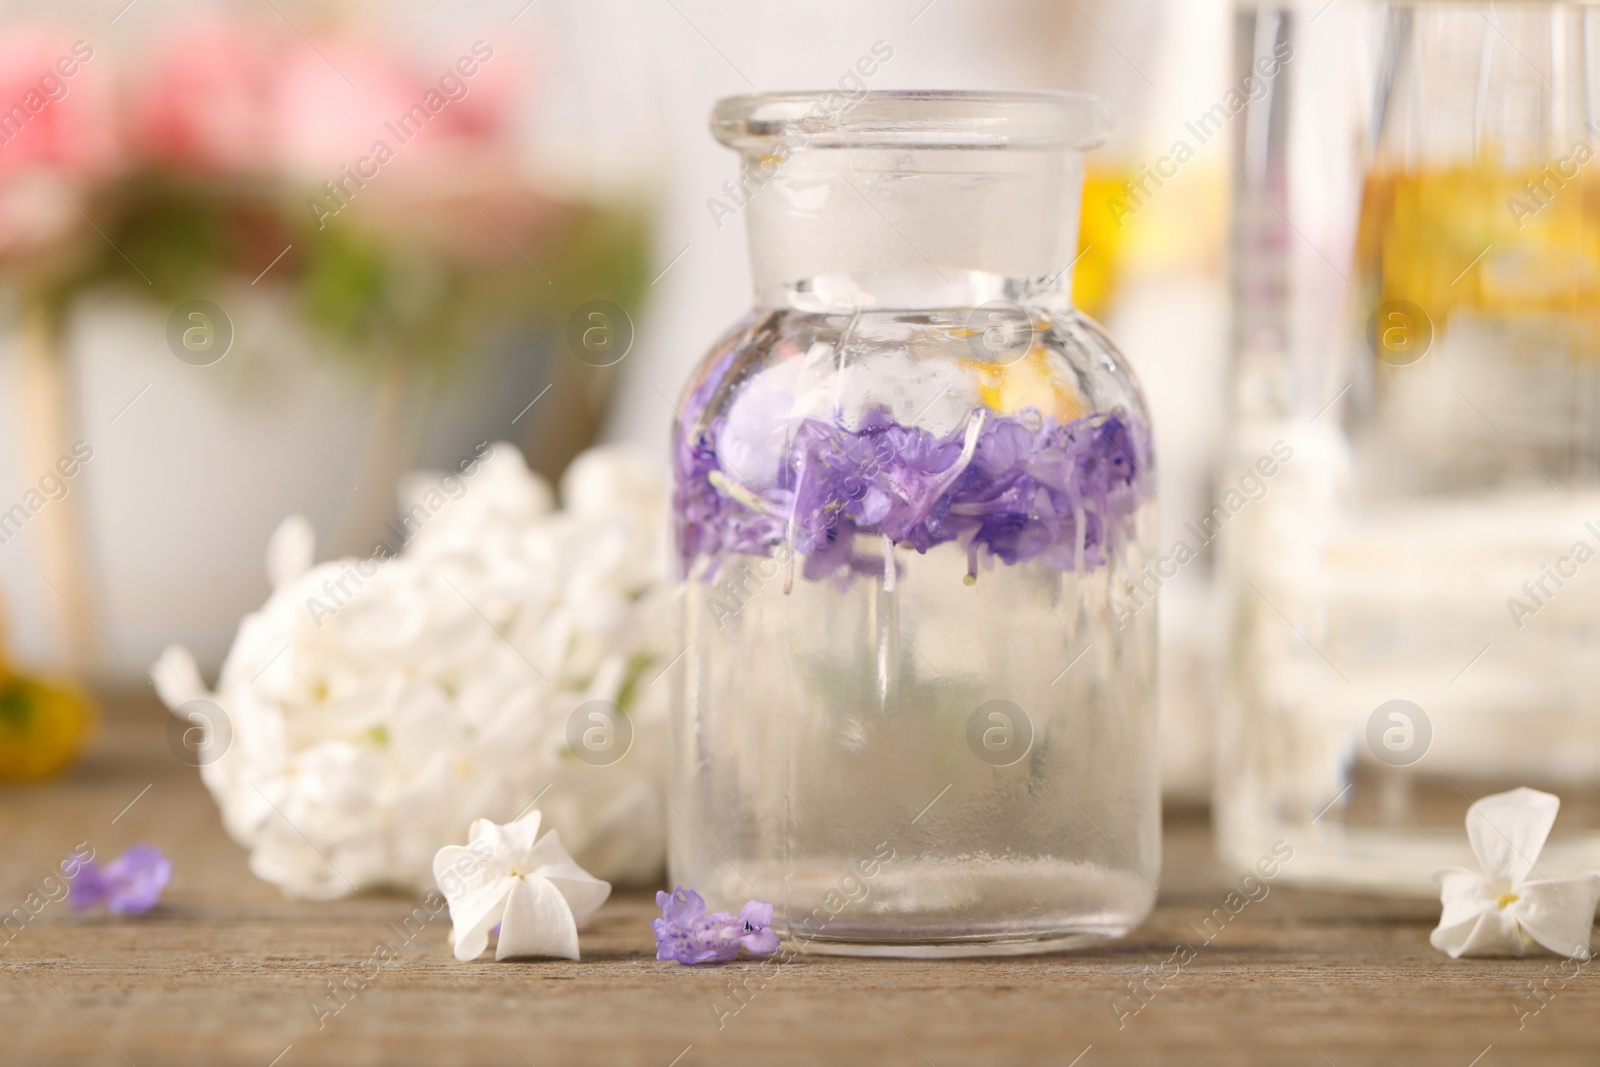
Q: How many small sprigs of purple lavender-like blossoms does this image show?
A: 2